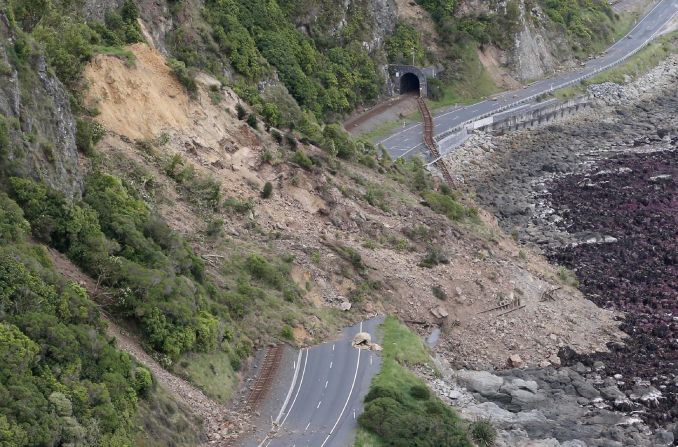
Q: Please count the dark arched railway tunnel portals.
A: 1